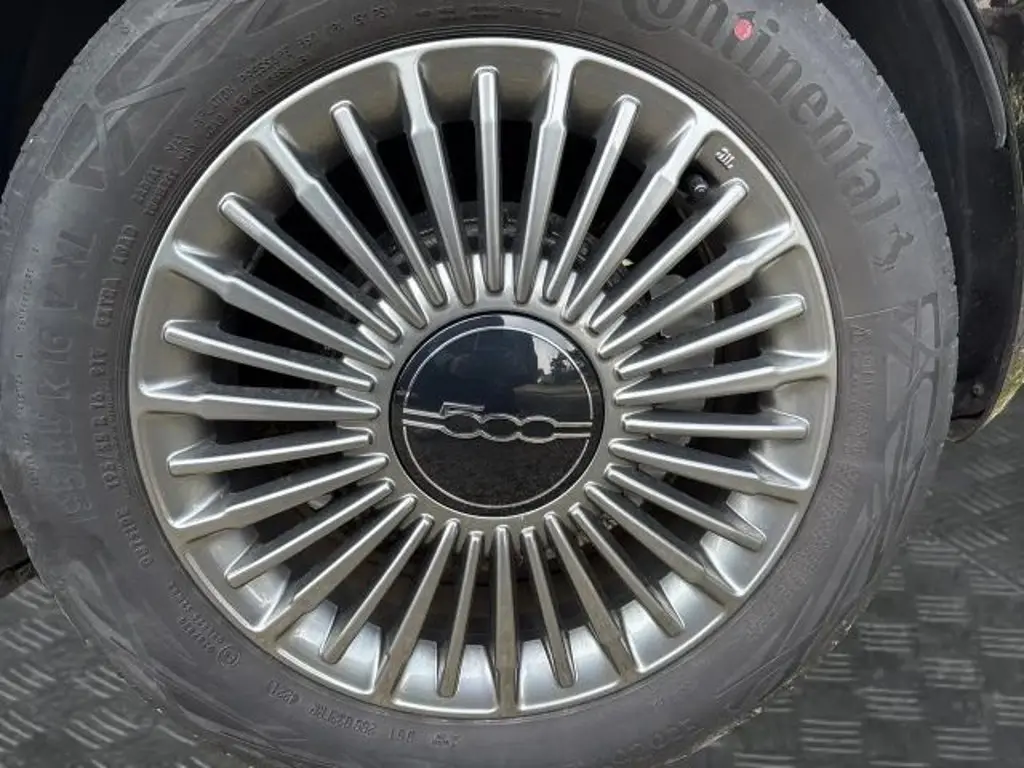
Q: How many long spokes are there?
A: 15